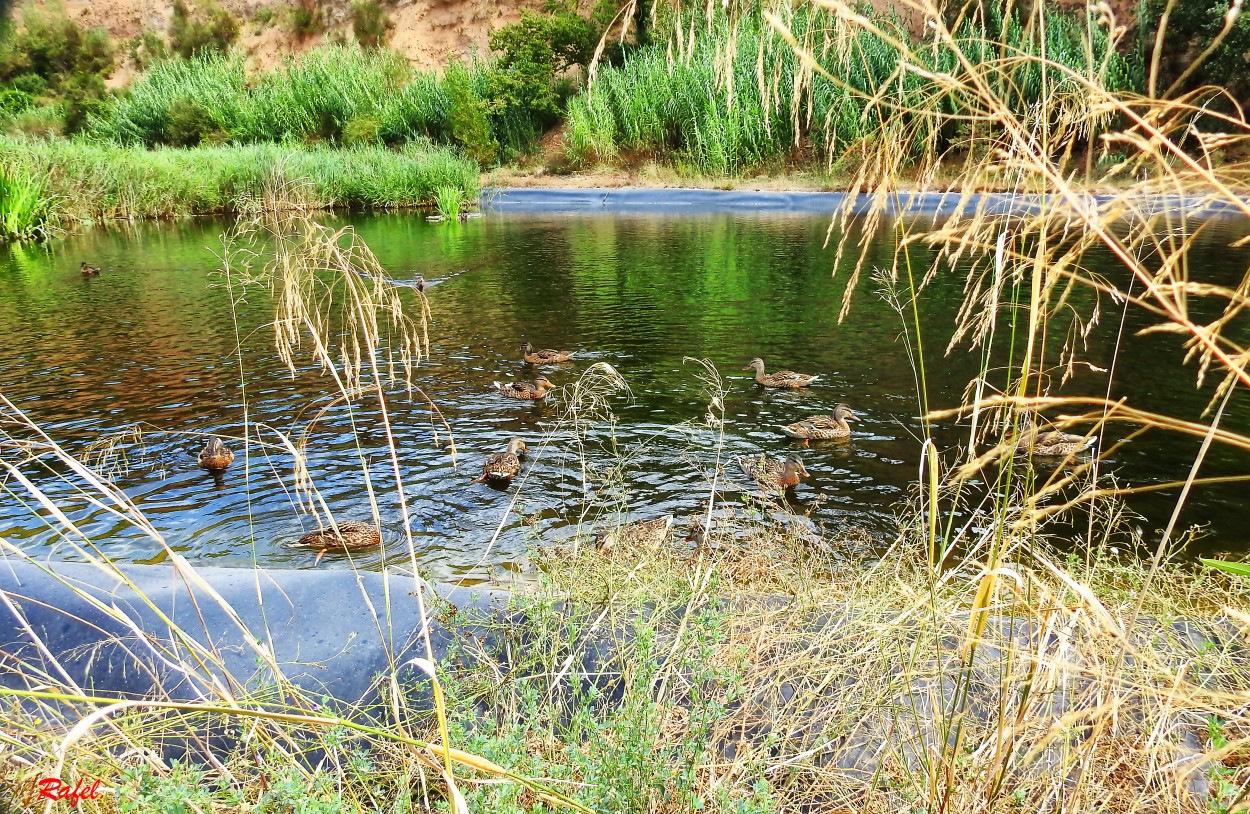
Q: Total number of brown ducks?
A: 13